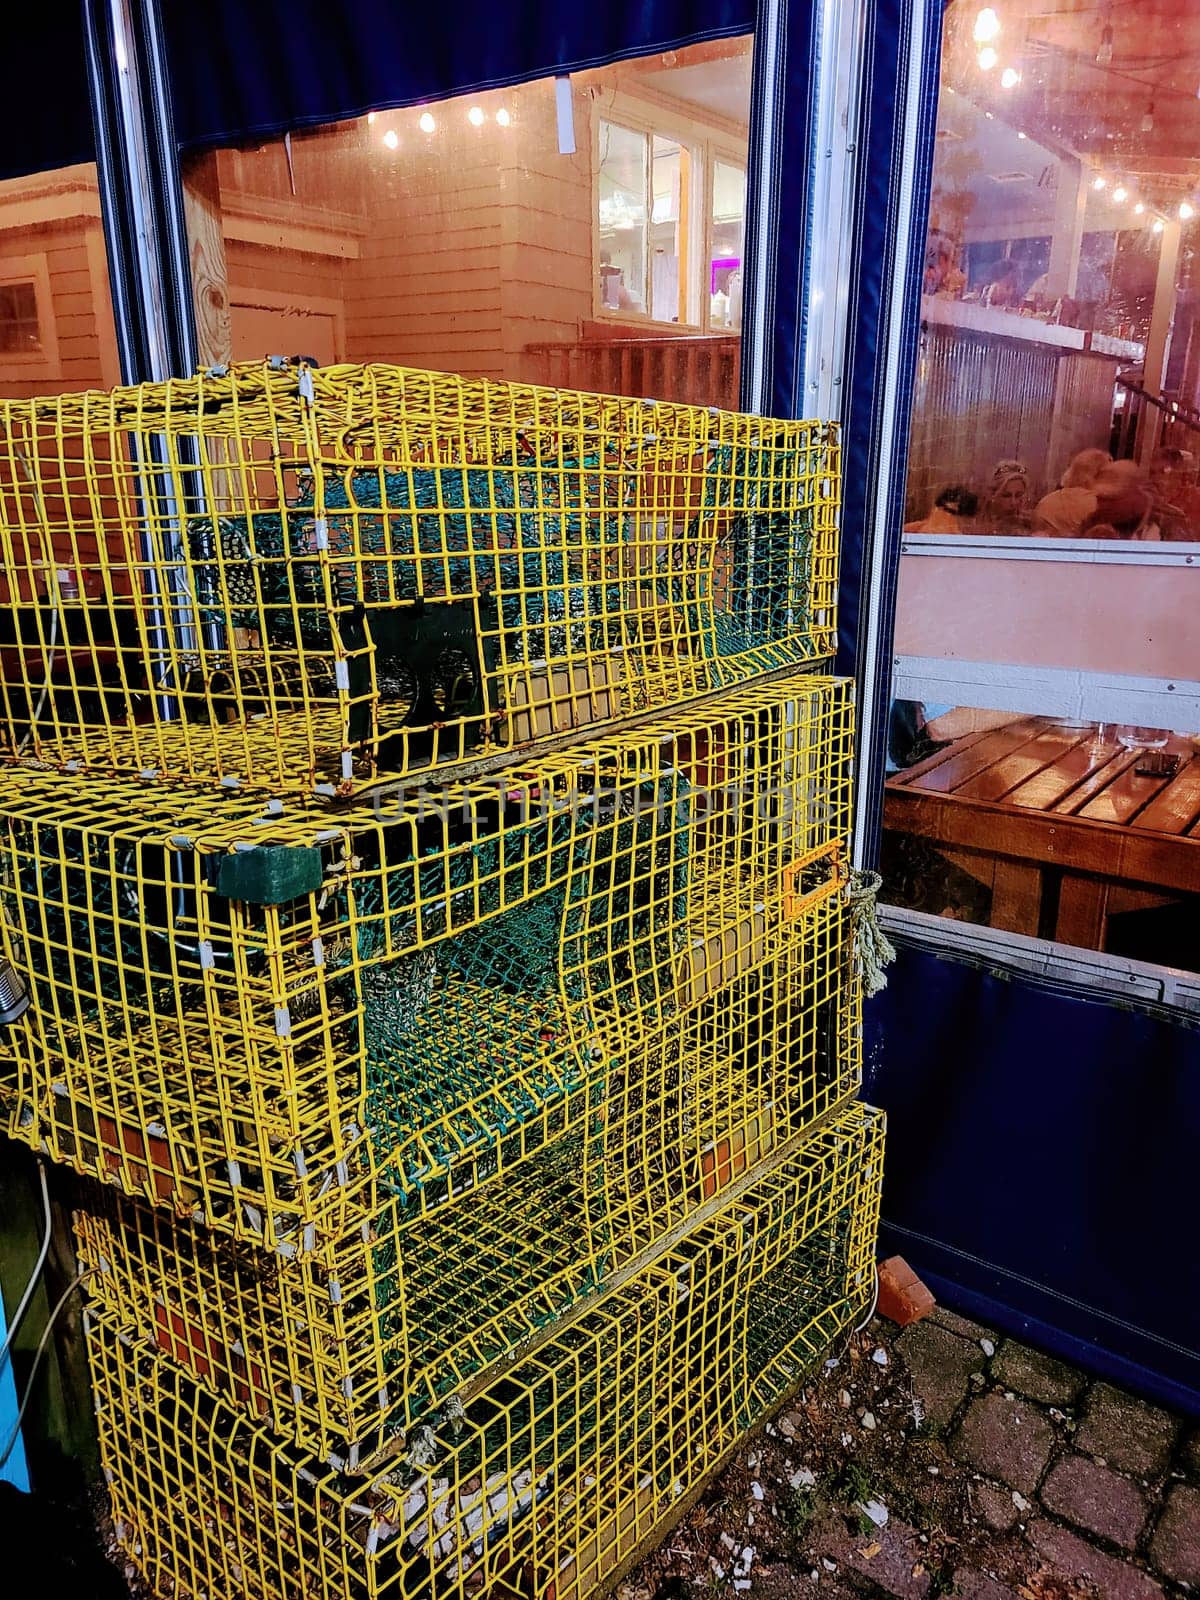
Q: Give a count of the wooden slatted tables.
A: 1